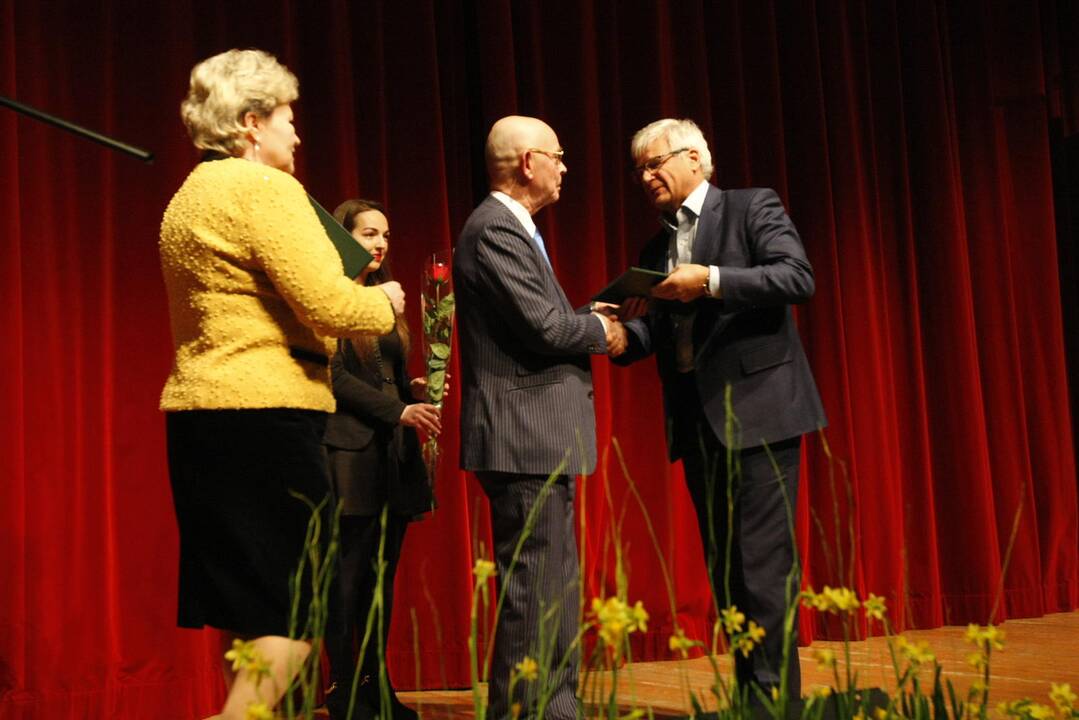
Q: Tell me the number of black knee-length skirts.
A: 1